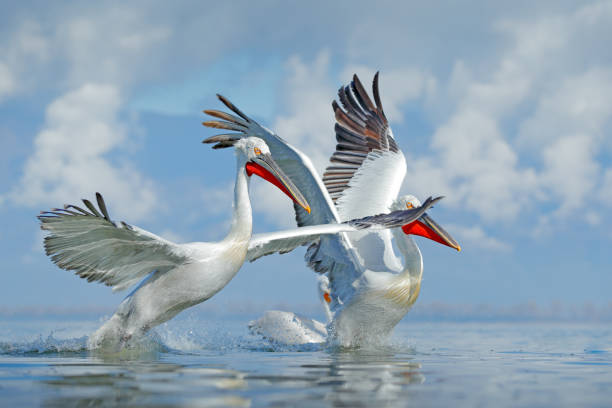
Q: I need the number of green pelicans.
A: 0